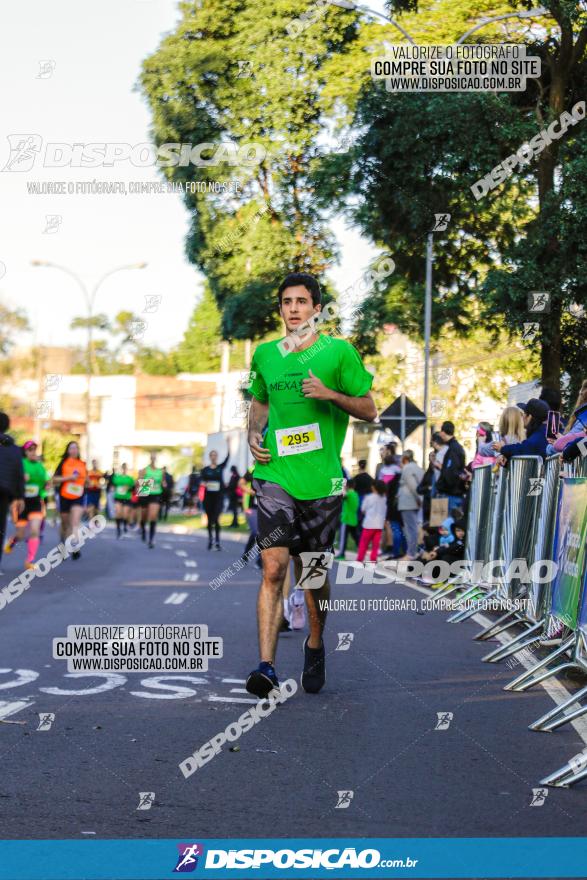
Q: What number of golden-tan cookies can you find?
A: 0